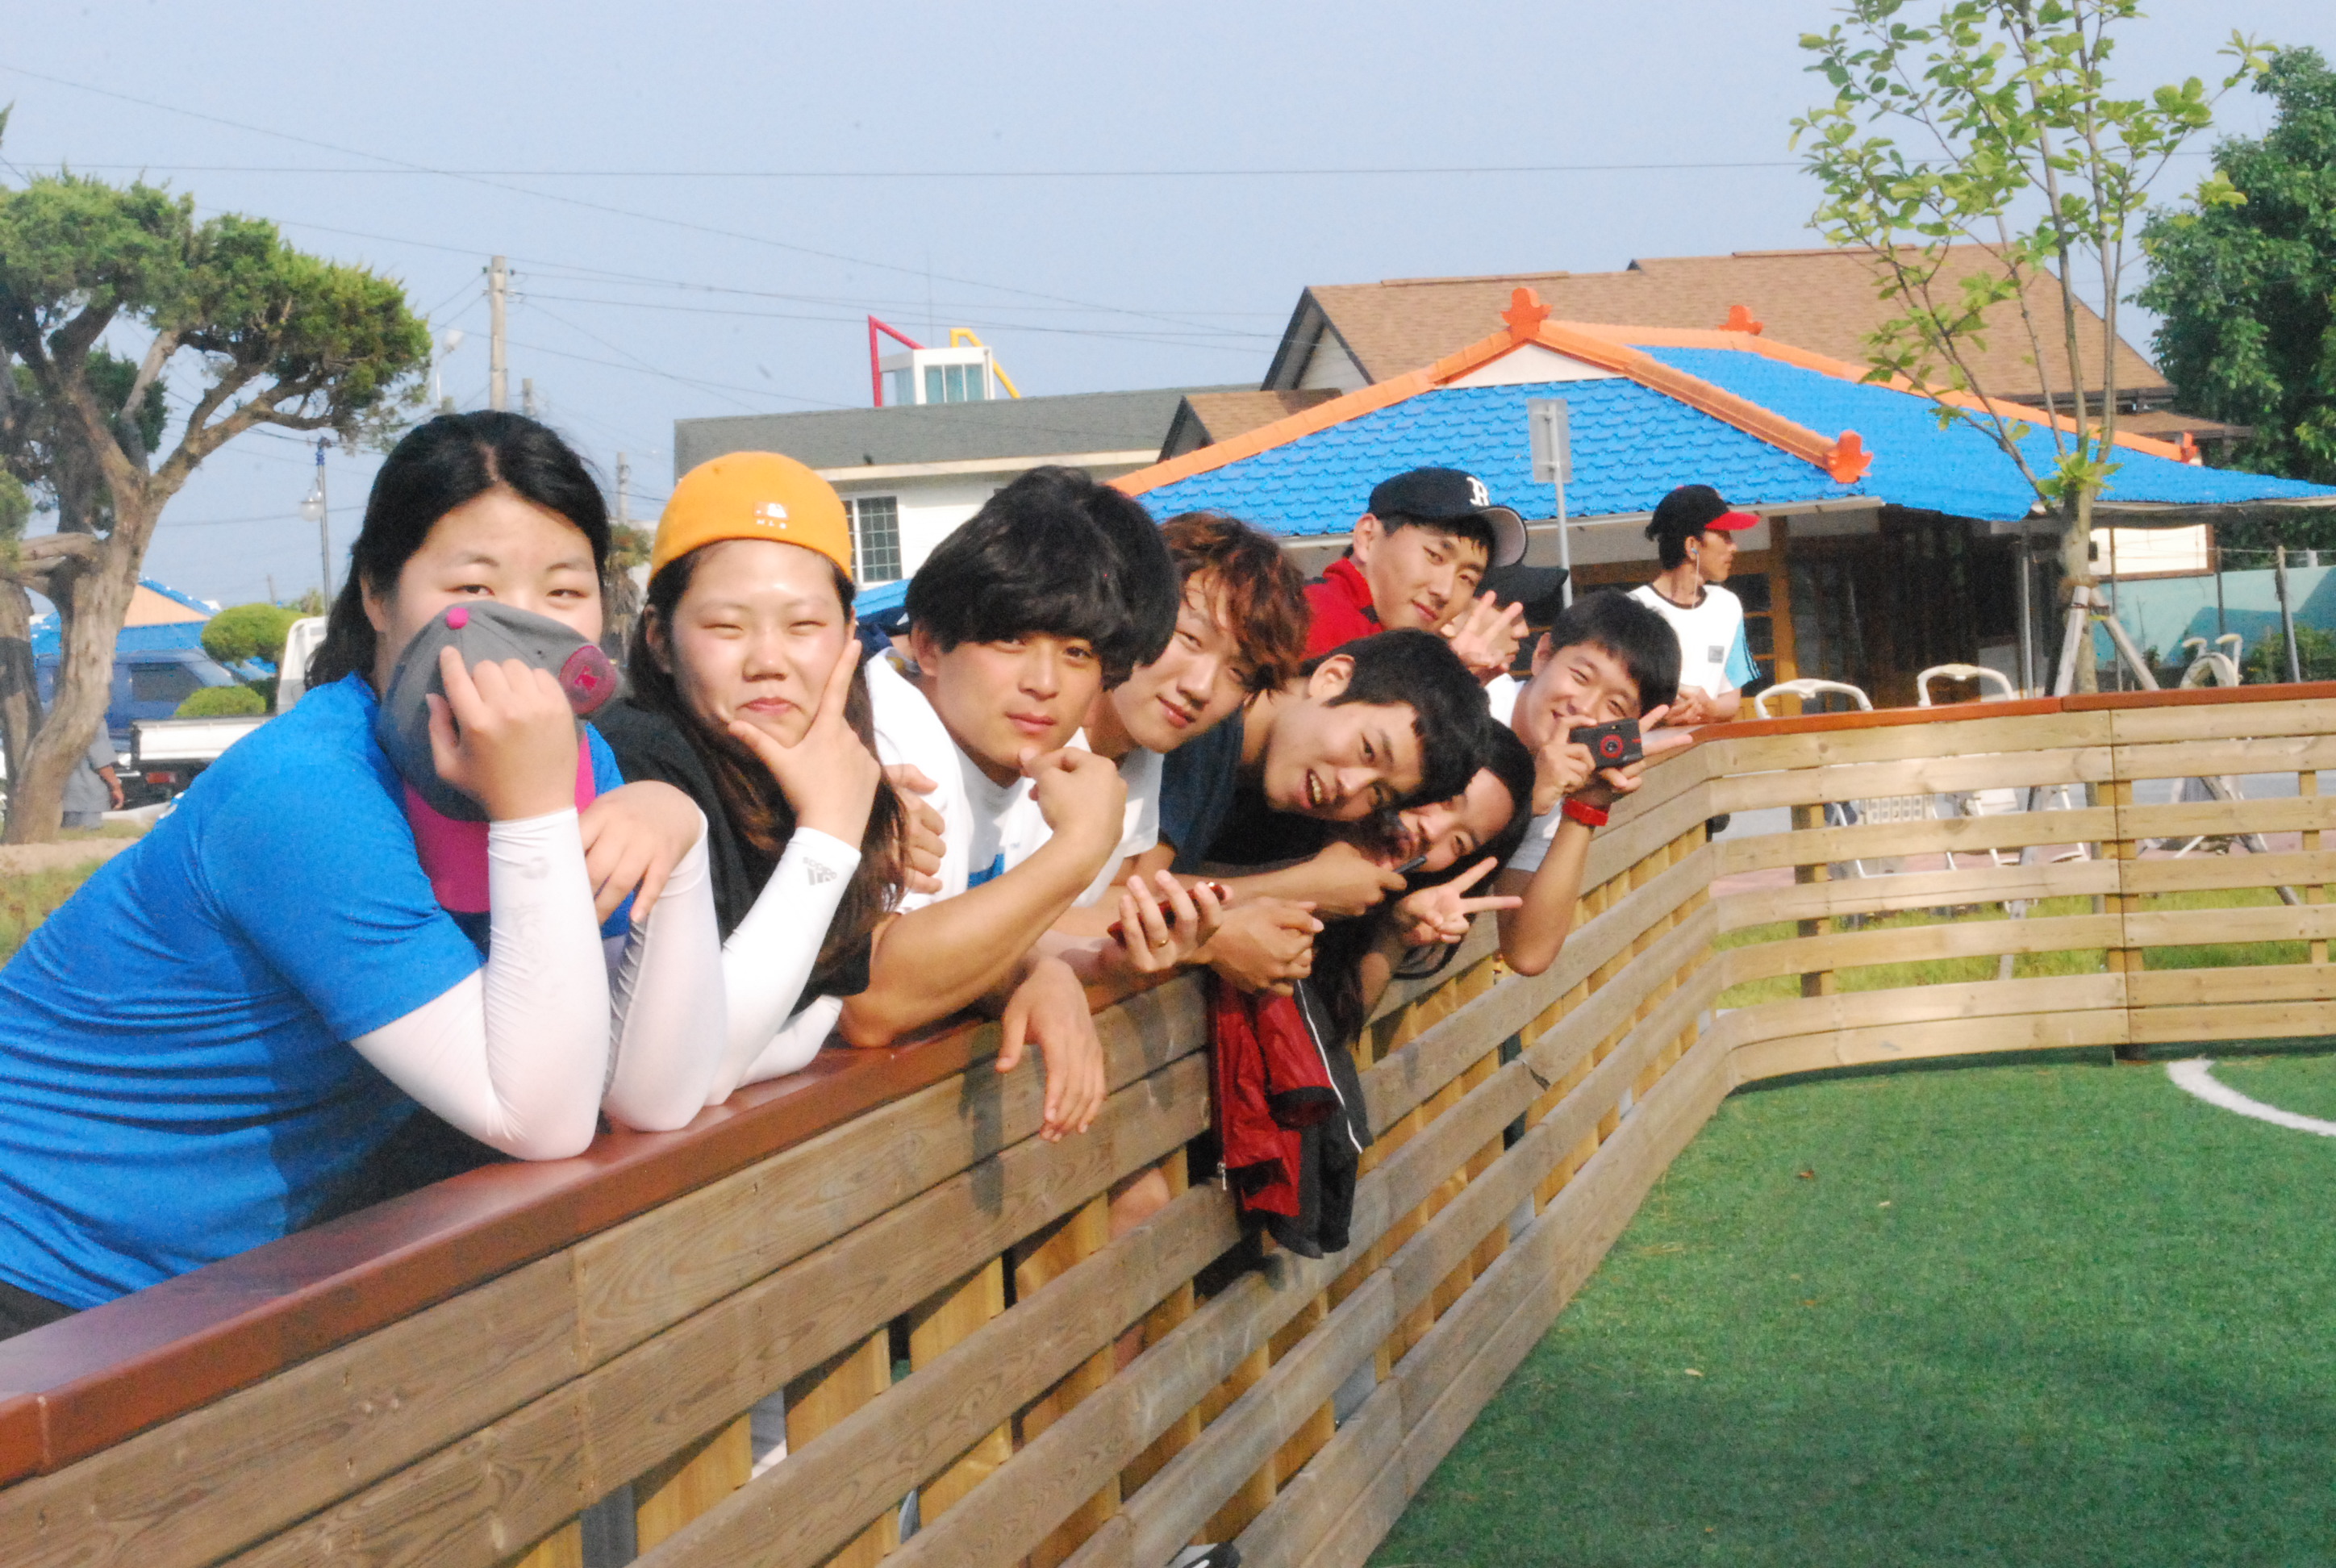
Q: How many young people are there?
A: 10